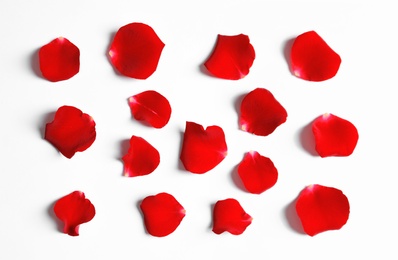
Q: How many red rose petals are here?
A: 15